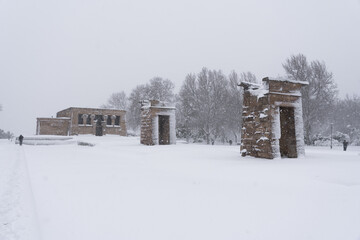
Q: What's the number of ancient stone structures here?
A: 3